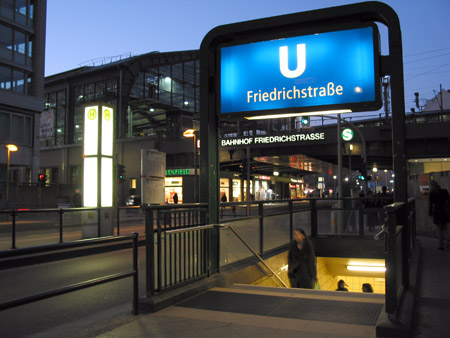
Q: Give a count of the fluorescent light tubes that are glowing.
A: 2